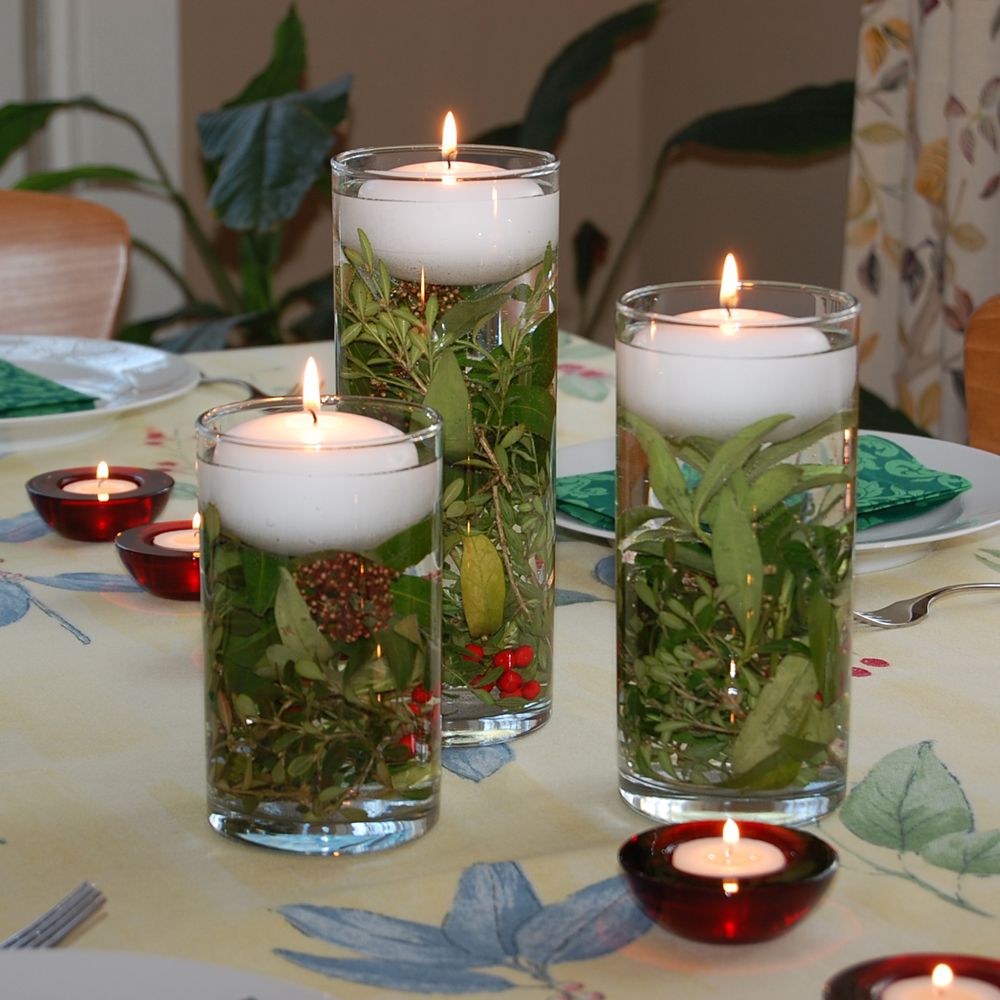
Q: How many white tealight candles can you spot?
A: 4